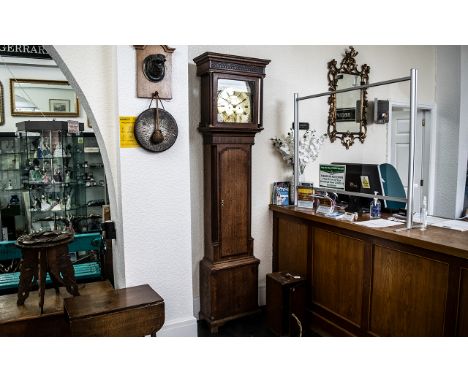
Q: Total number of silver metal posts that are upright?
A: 2